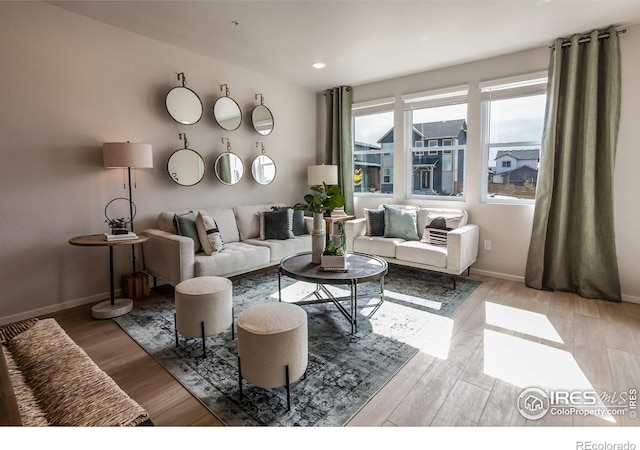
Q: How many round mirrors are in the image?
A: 6